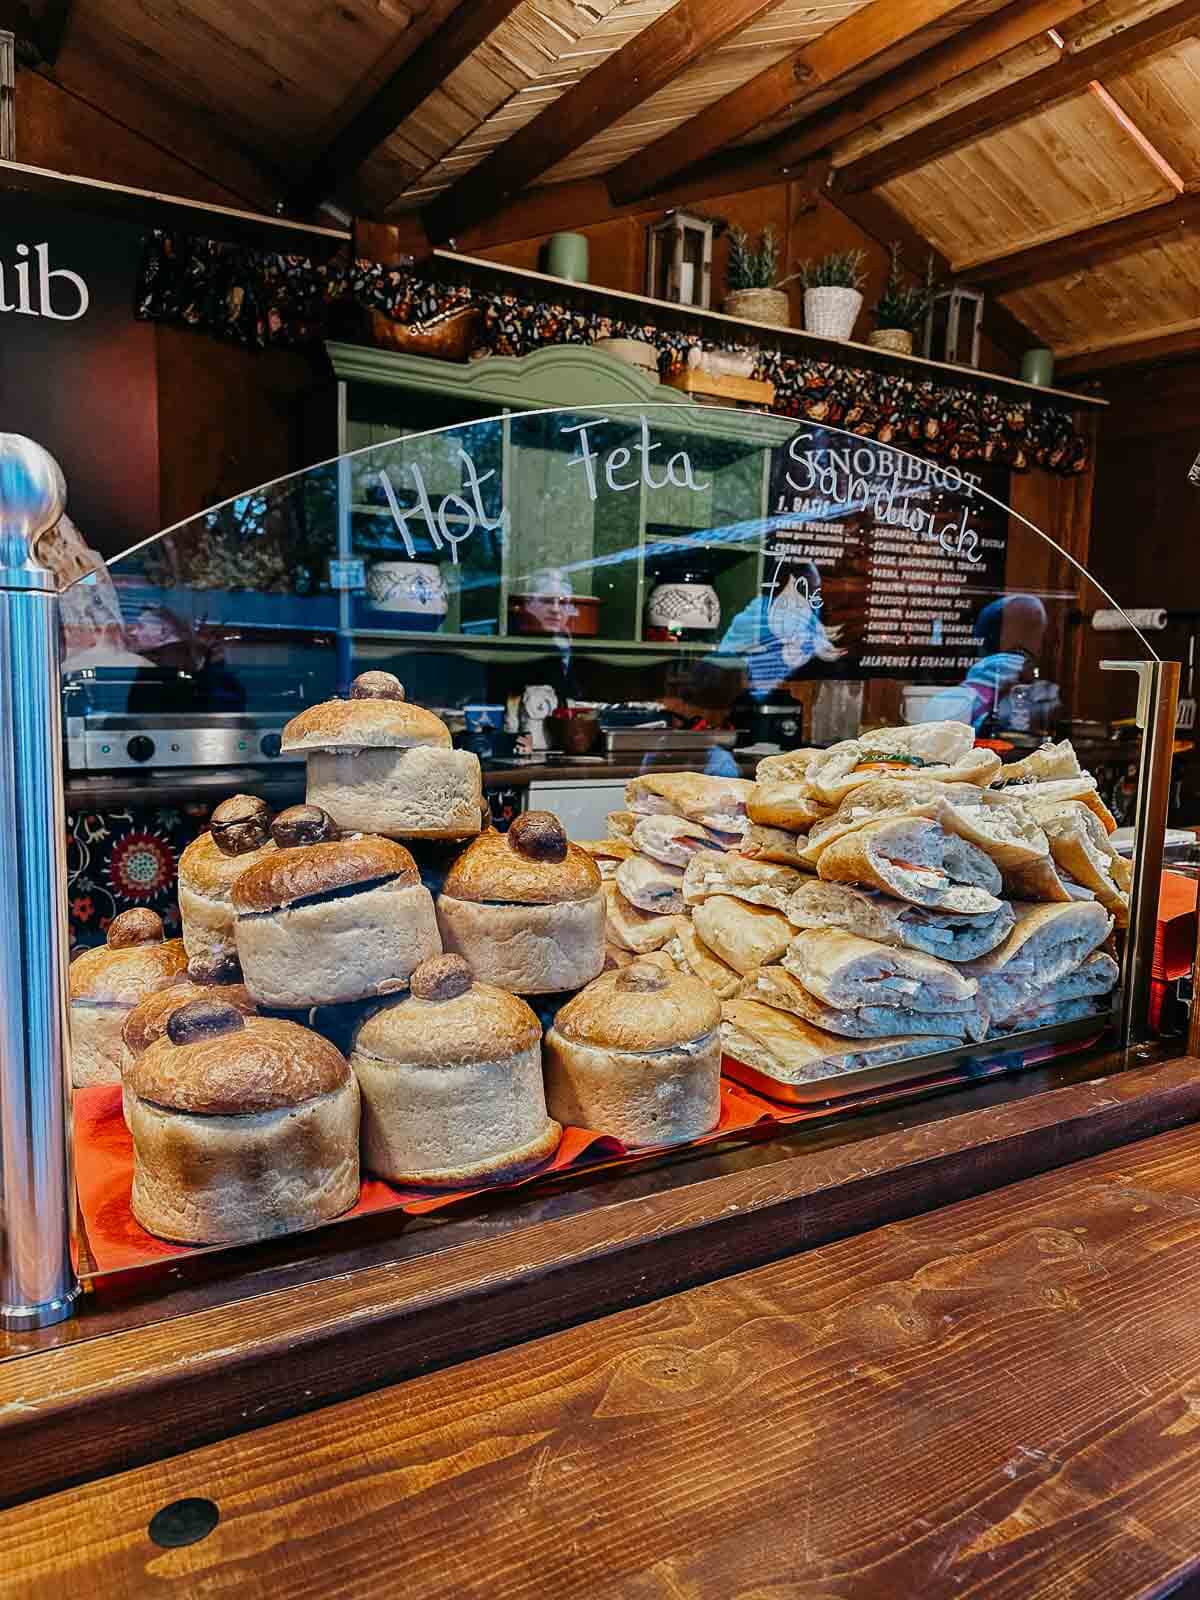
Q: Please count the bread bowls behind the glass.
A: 9